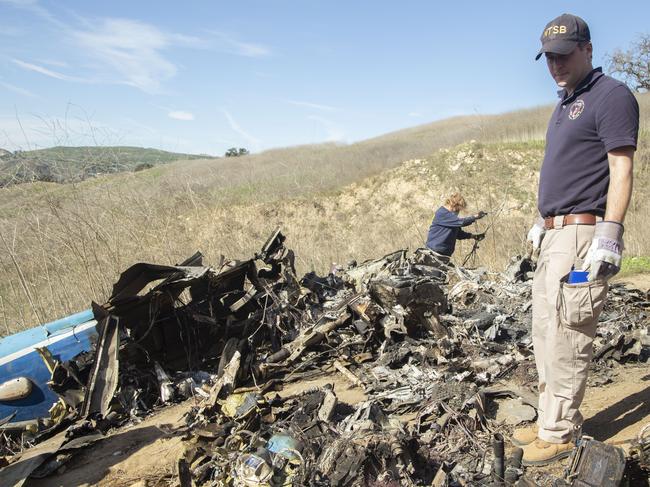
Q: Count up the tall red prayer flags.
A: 0